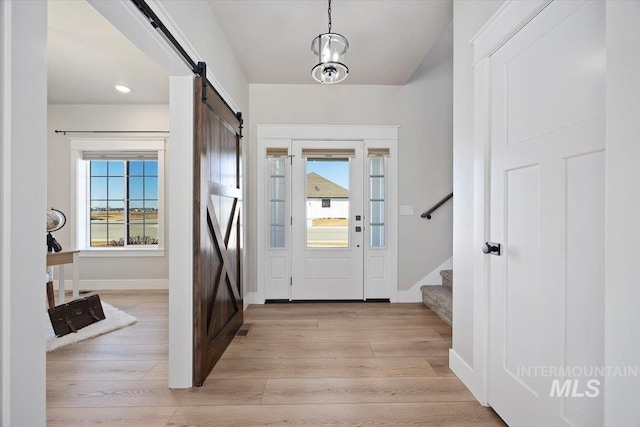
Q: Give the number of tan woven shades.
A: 3